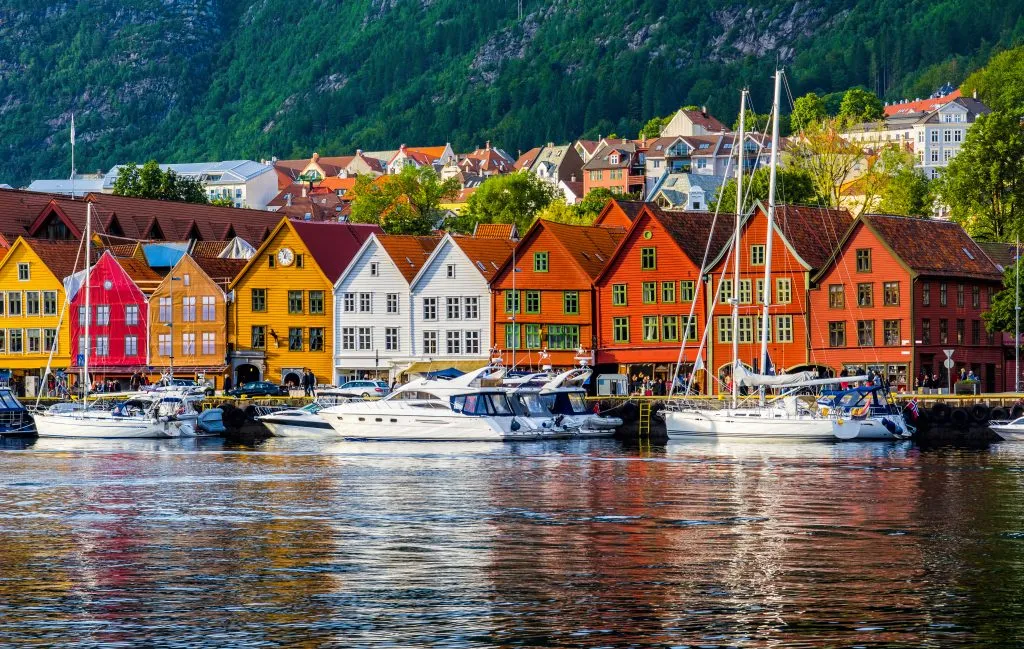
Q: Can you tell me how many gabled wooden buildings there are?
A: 10